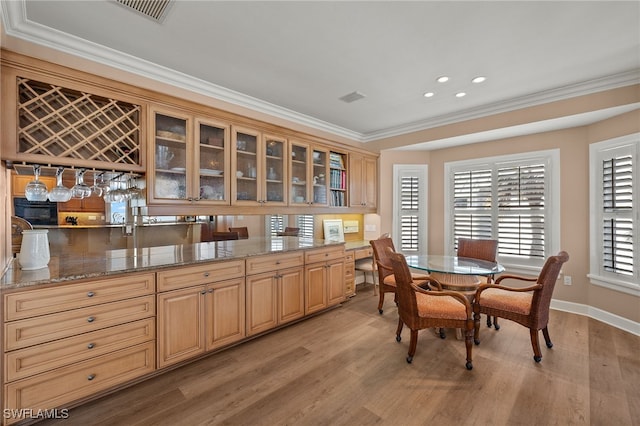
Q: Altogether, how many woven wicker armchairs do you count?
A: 4